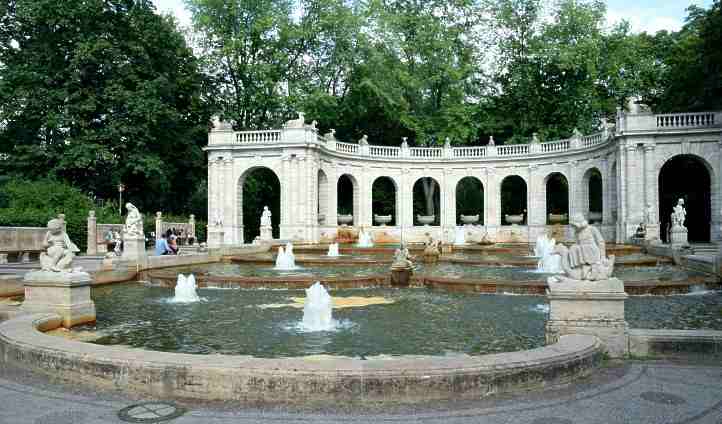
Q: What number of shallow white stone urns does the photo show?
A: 7